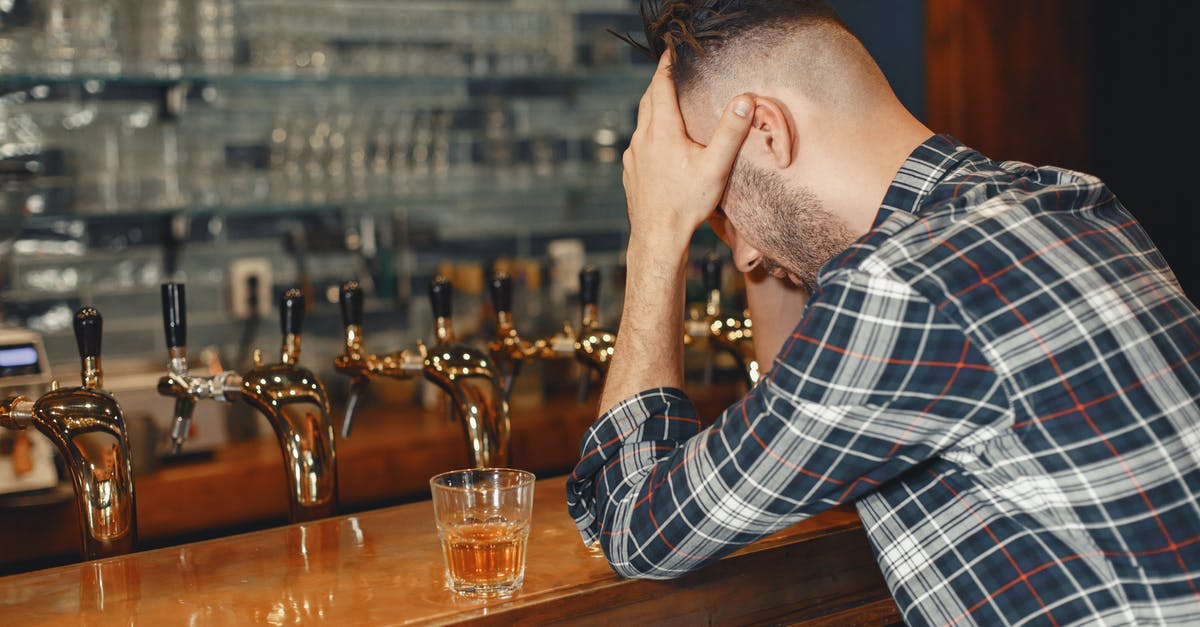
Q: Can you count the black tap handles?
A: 8